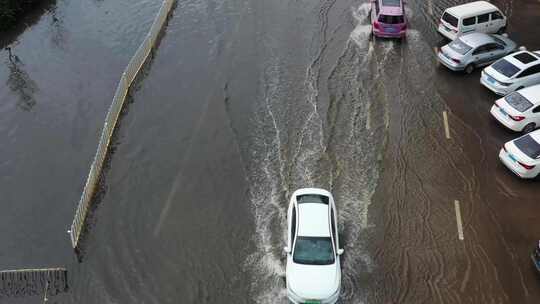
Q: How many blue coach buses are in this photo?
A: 0